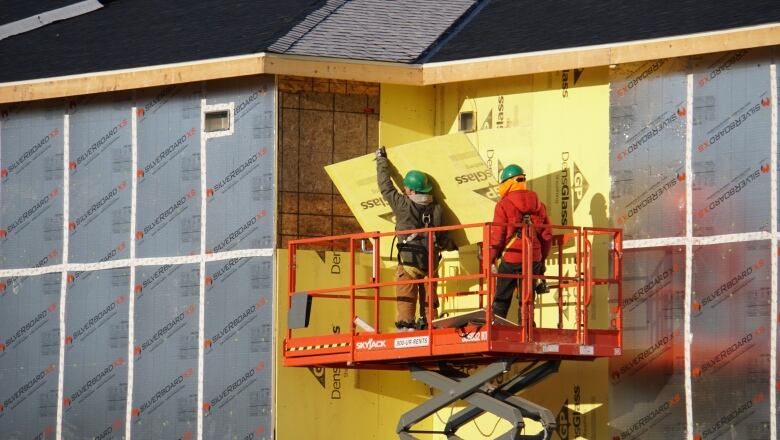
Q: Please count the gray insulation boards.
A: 12